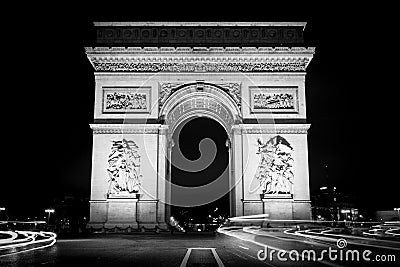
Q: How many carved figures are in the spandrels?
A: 2